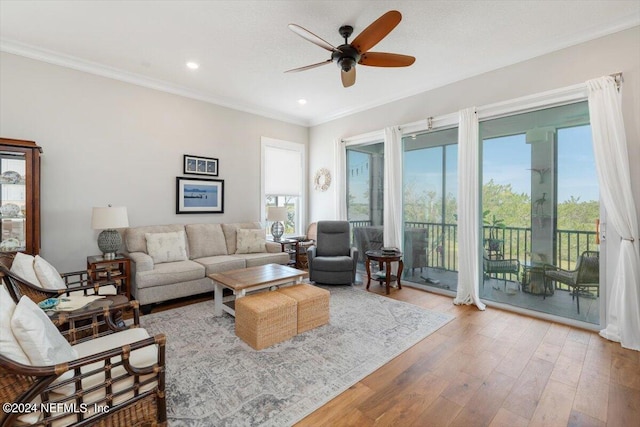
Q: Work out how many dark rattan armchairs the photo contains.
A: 2